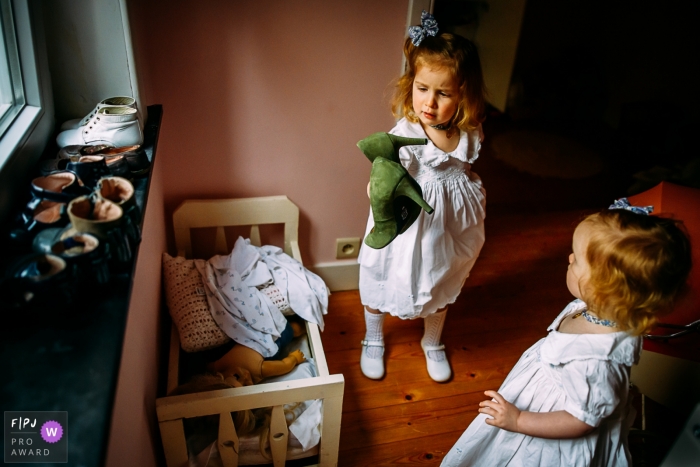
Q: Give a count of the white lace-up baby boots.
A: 2